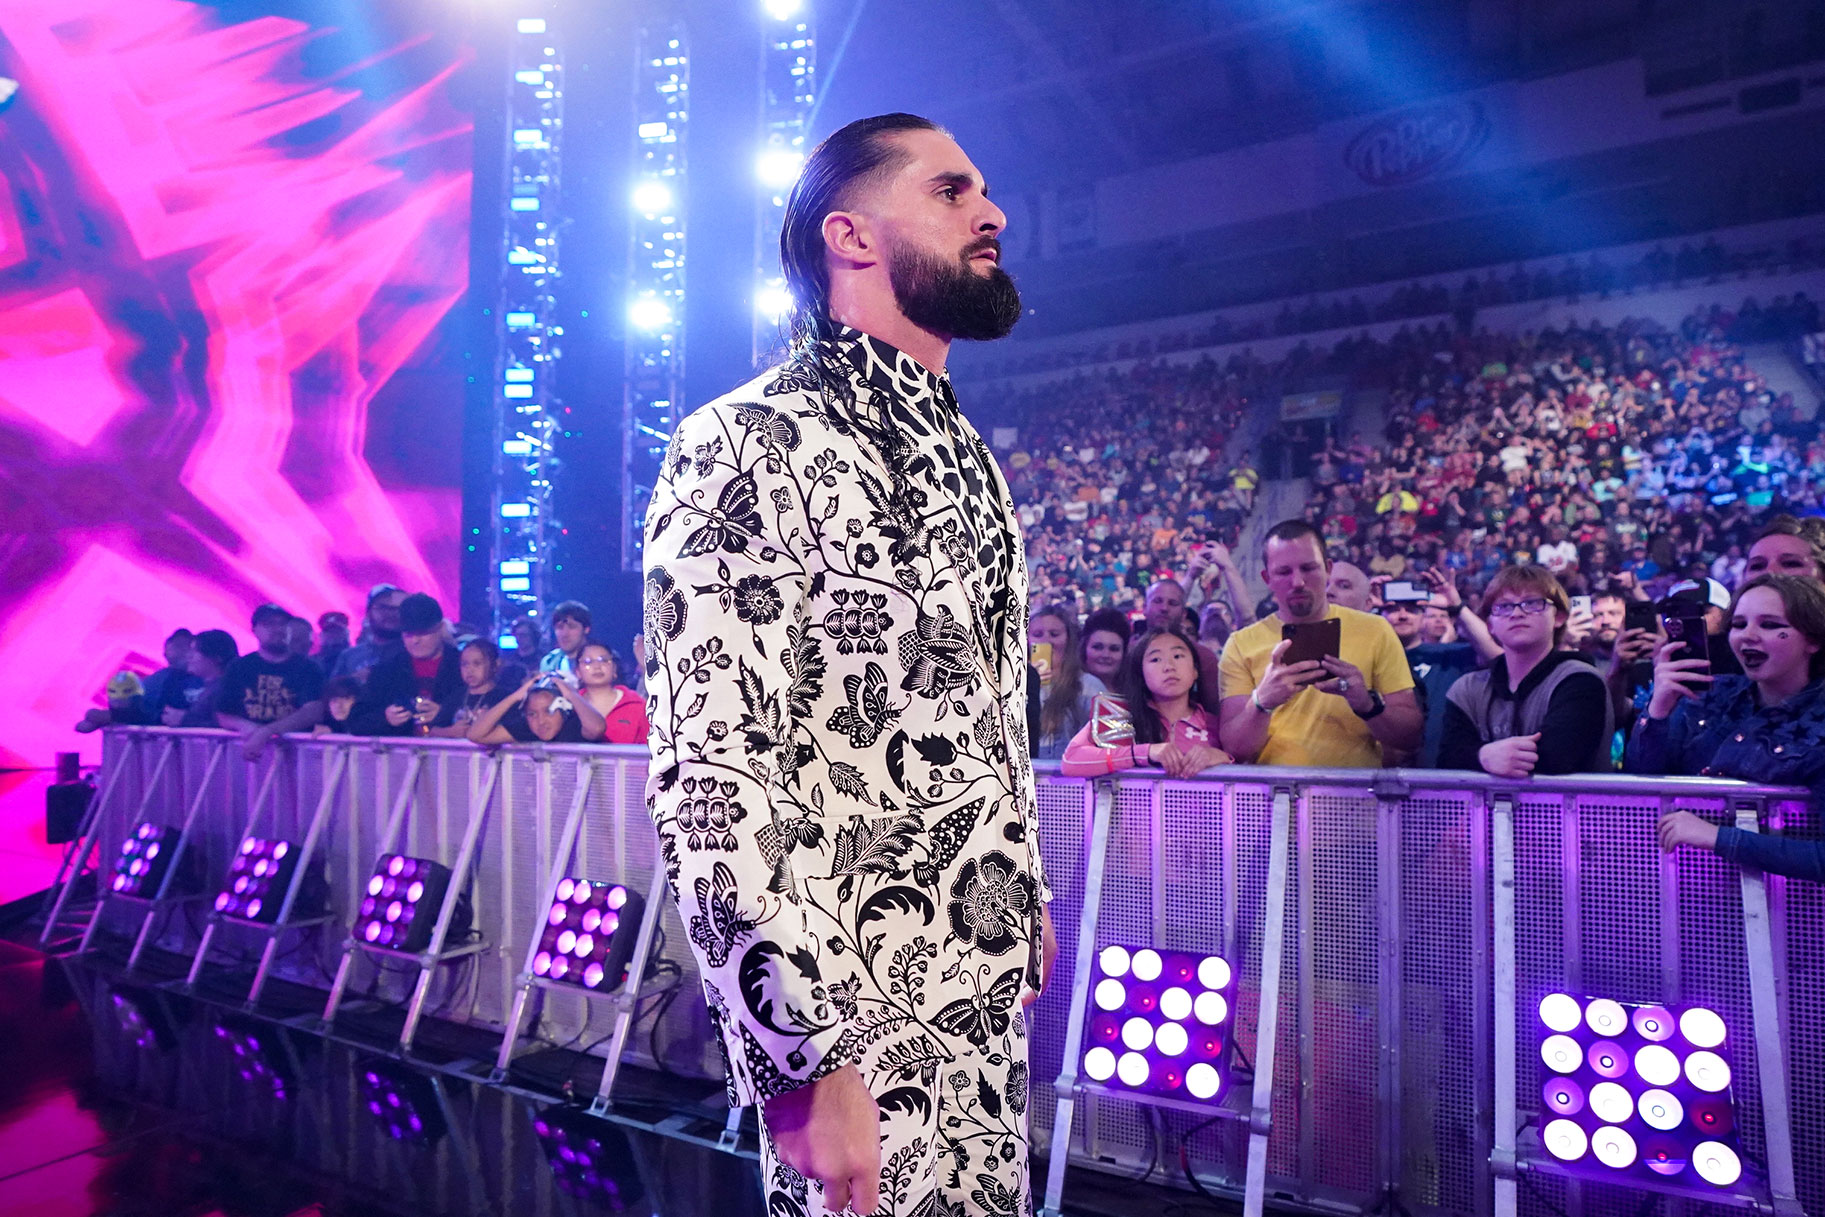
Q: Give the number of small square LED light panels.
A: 6